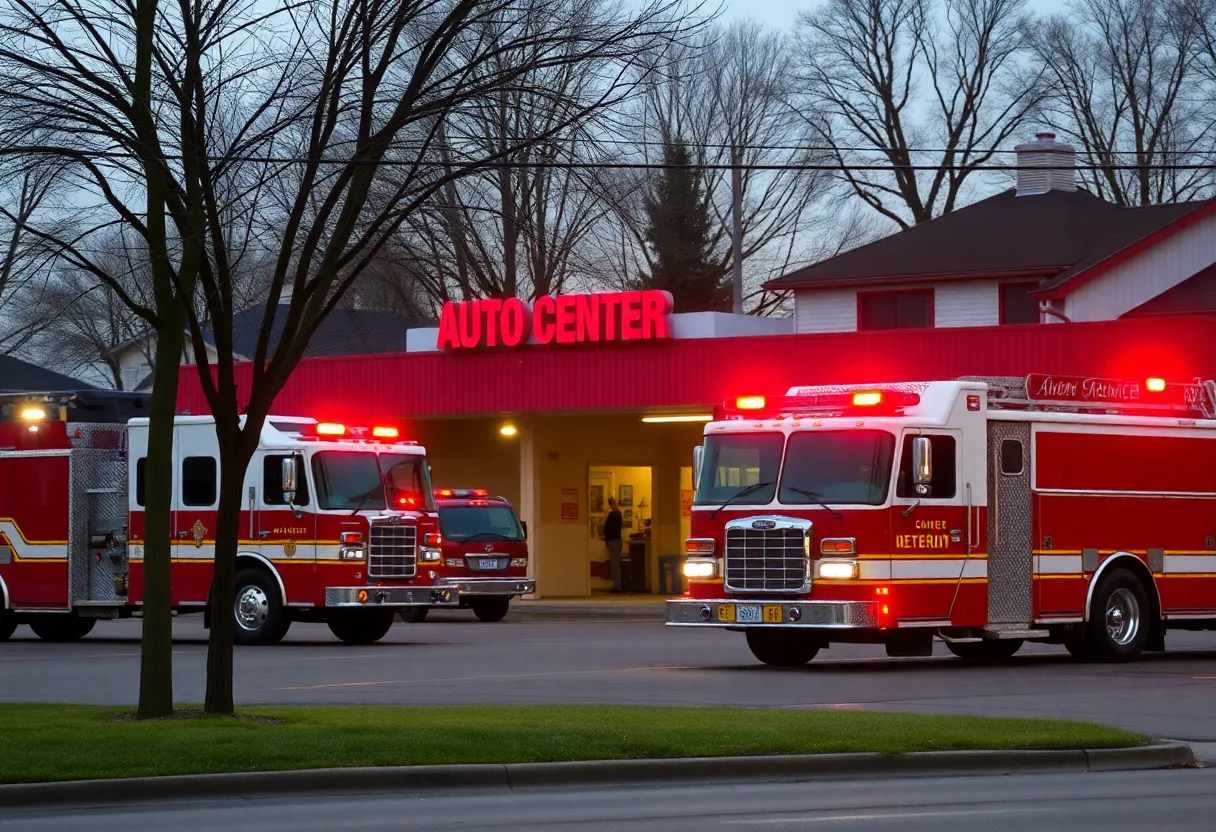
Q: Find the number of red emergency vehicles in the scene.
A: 3